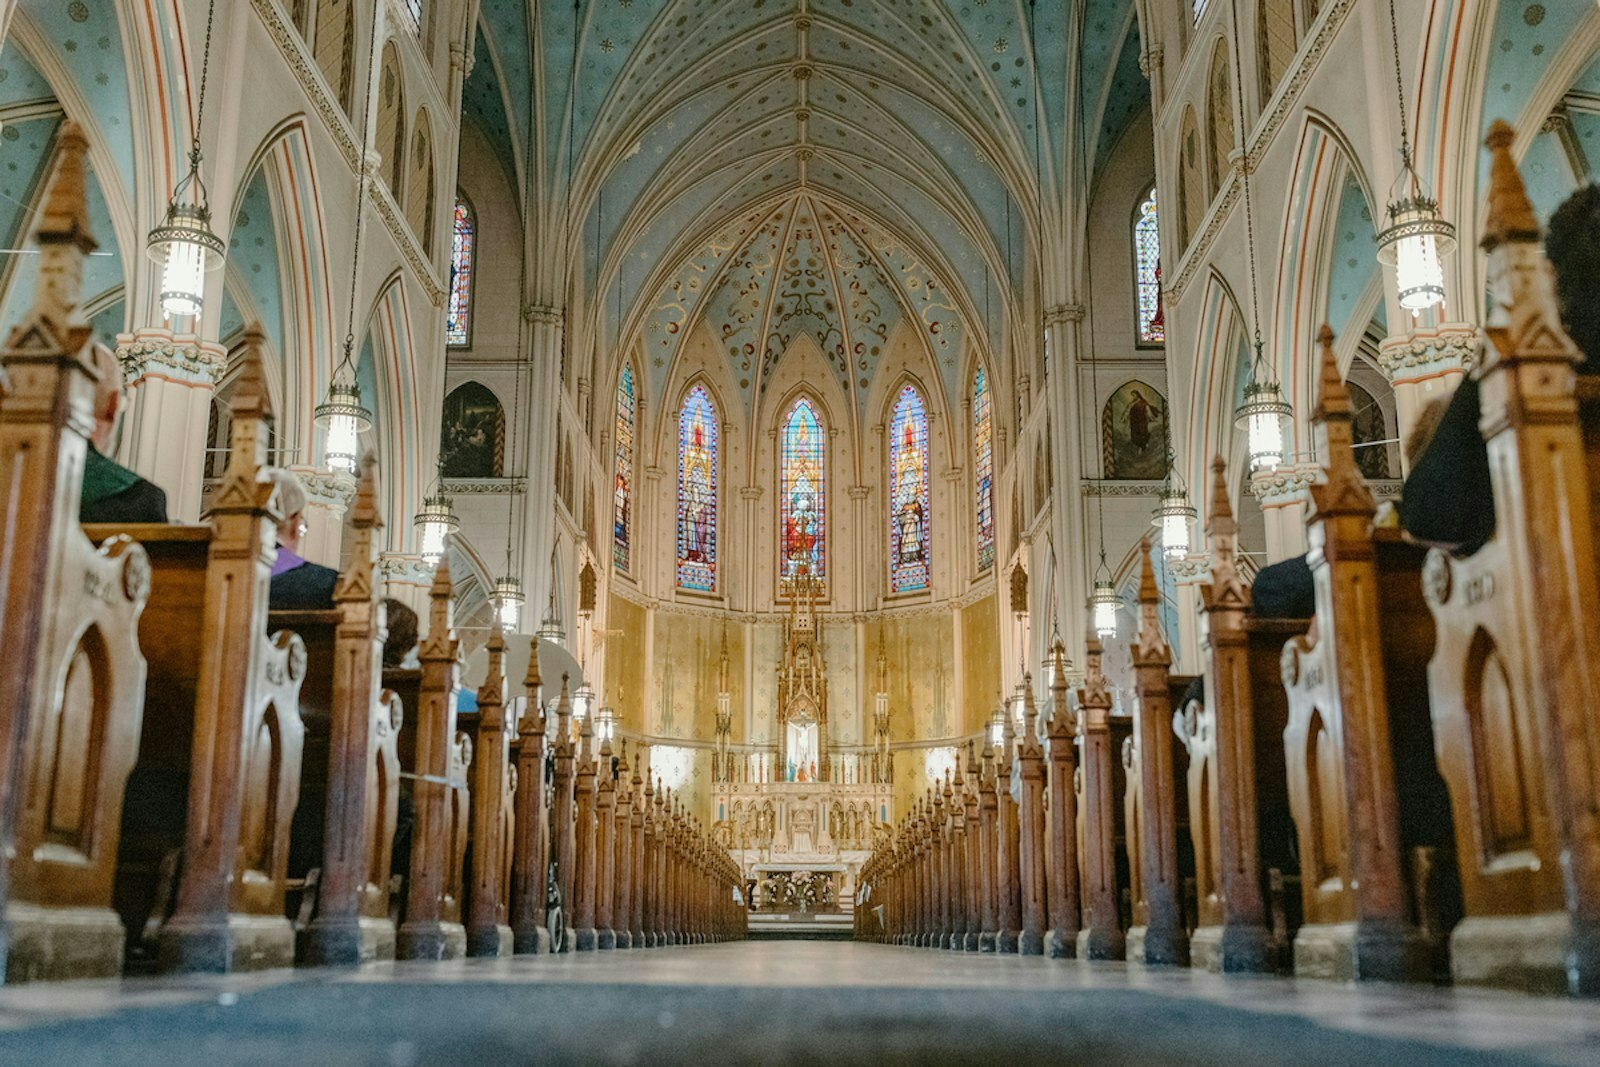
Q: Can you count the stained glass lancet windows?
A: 7